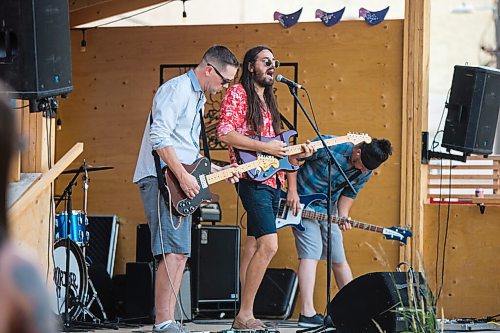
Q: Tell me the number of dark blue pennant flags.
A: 3